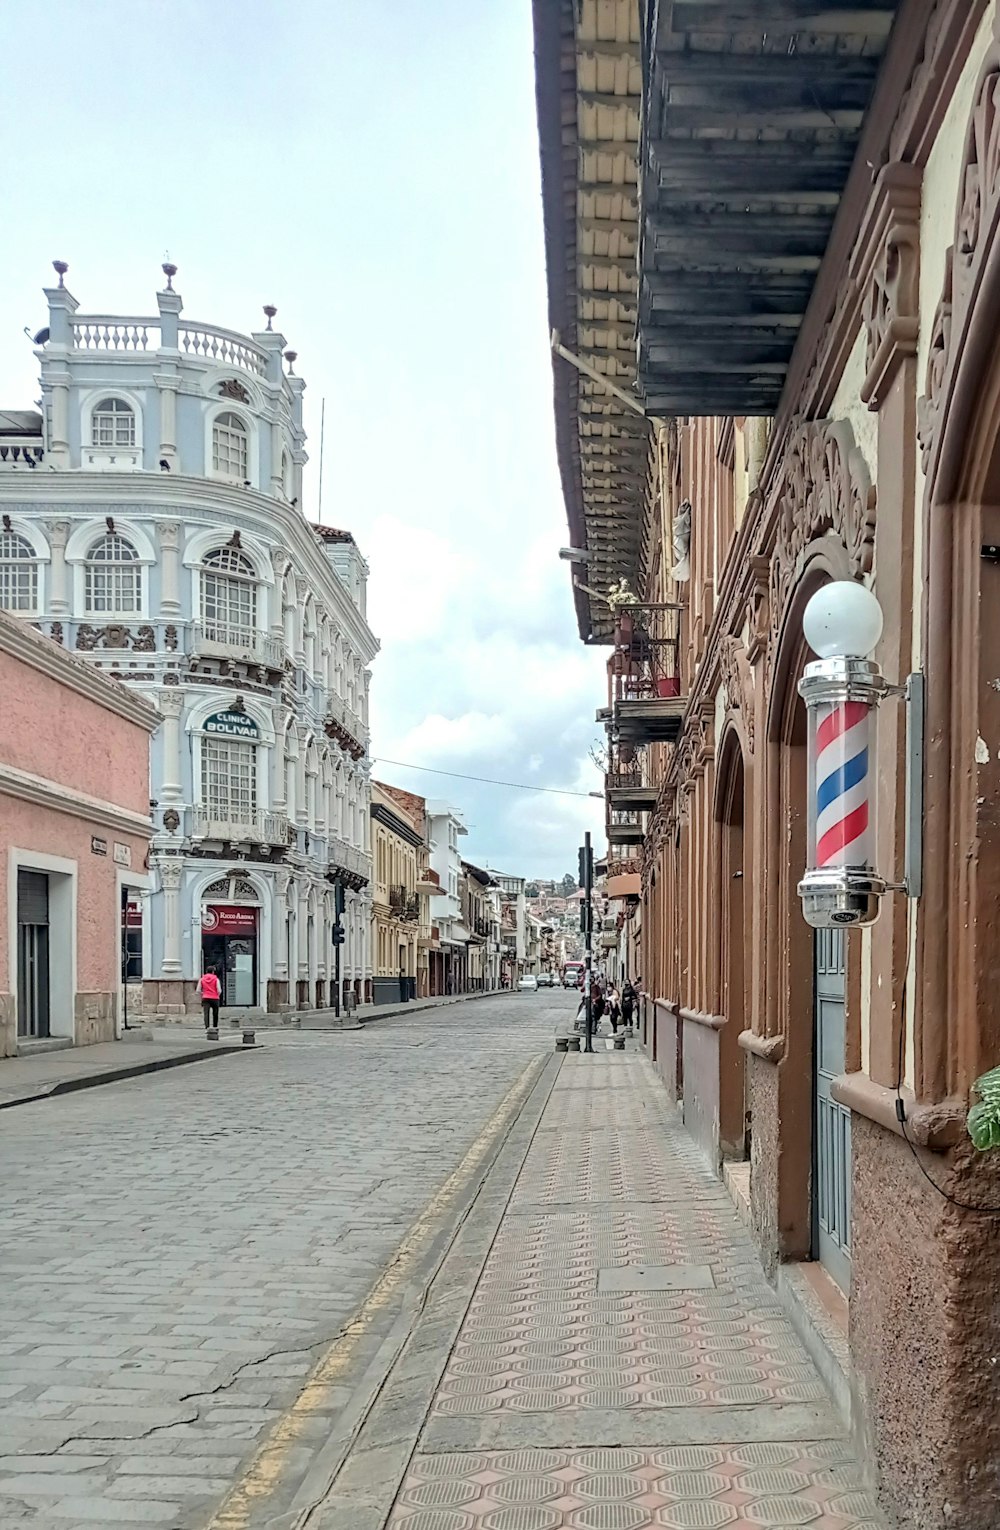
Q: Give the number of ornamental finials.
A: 4